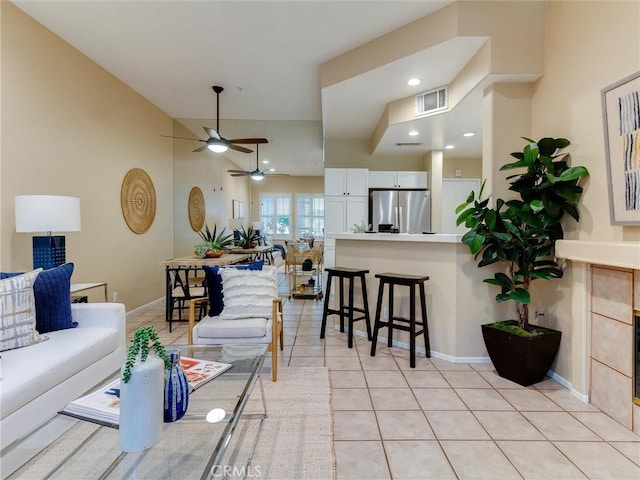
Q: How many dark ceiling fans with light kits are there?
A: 2